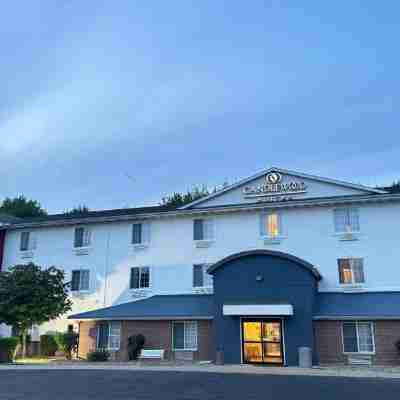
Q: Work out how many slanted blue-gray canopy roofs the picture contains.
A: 2